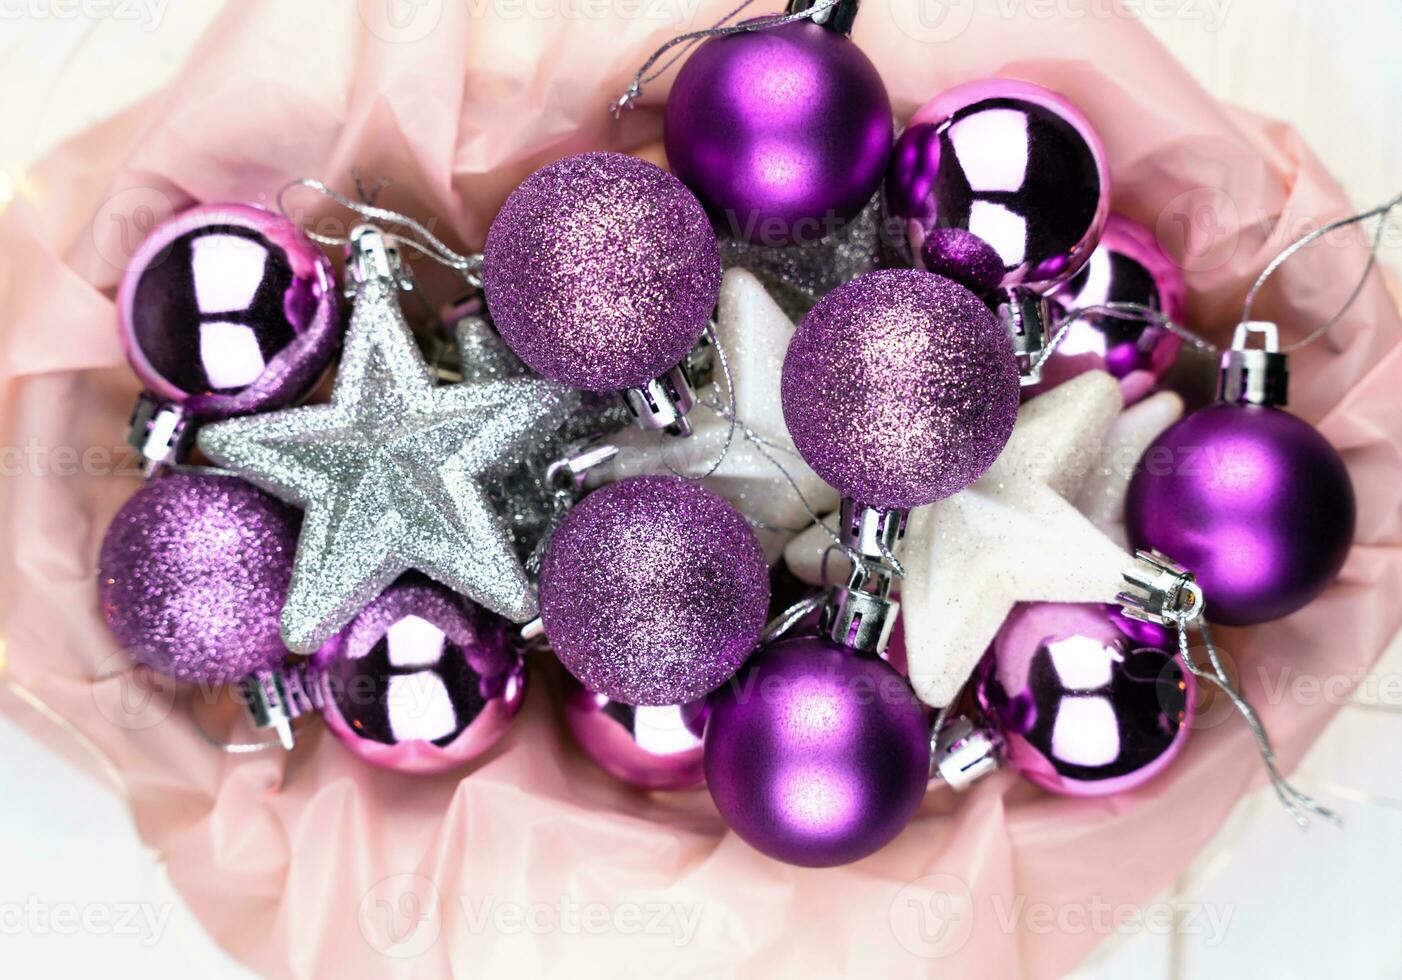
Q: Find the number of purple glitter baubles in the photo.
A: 4